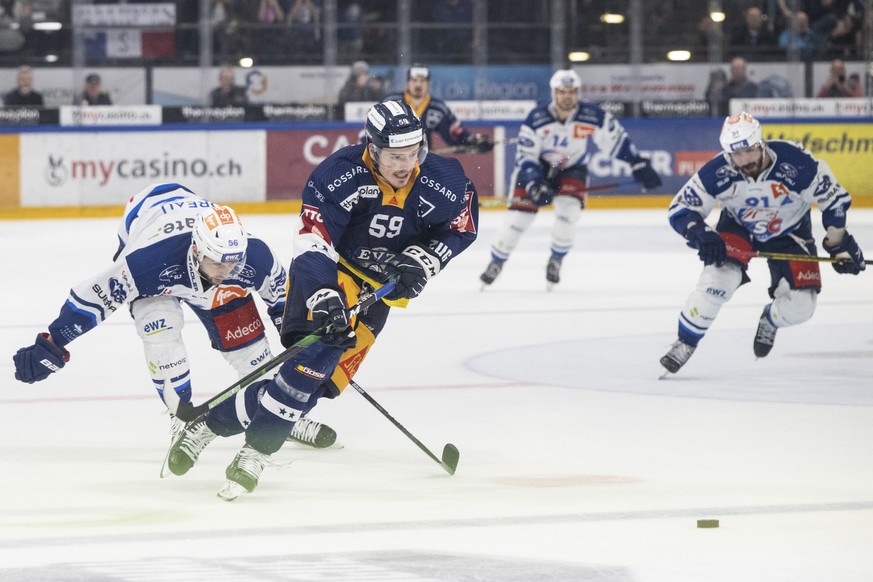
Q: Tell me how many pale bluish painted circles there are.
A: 1